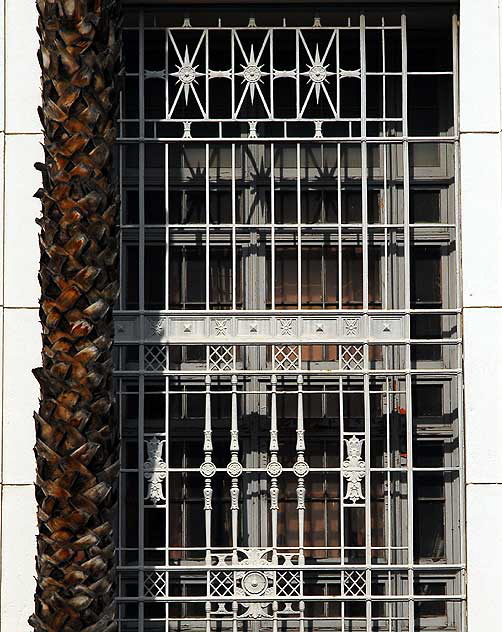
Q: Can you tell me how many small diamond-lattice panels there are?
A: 8